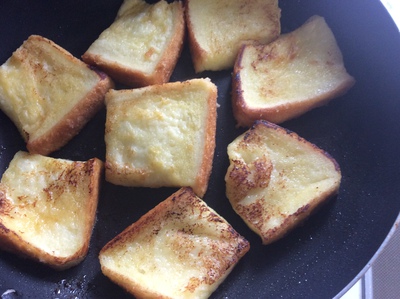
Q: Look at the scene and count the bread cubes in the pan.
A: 8